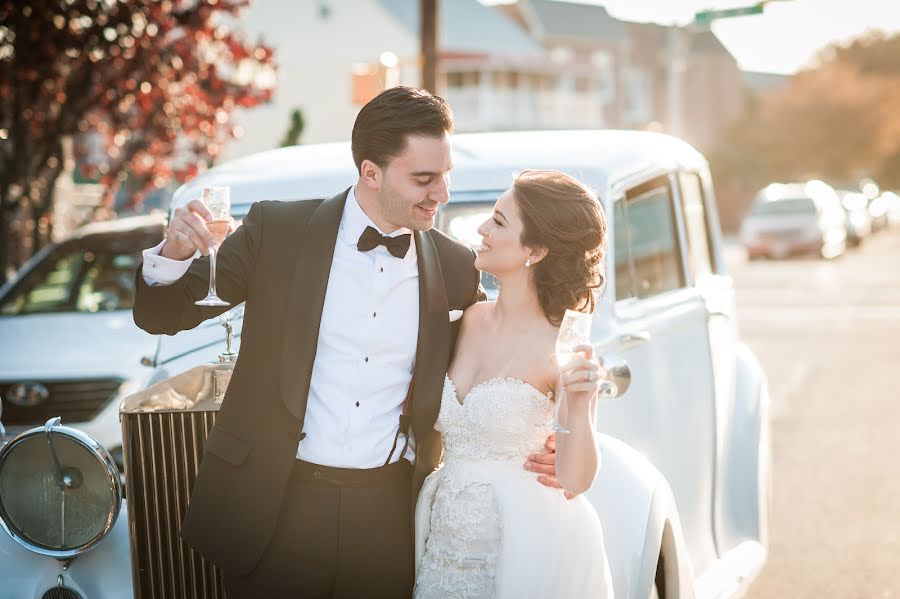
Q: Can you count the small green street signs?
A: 1